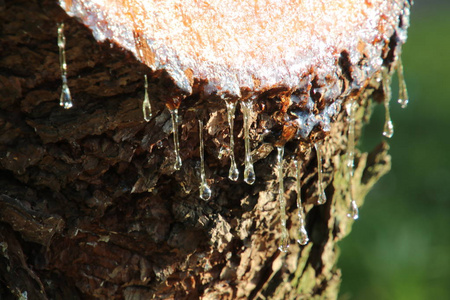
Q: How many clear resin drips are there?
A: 12